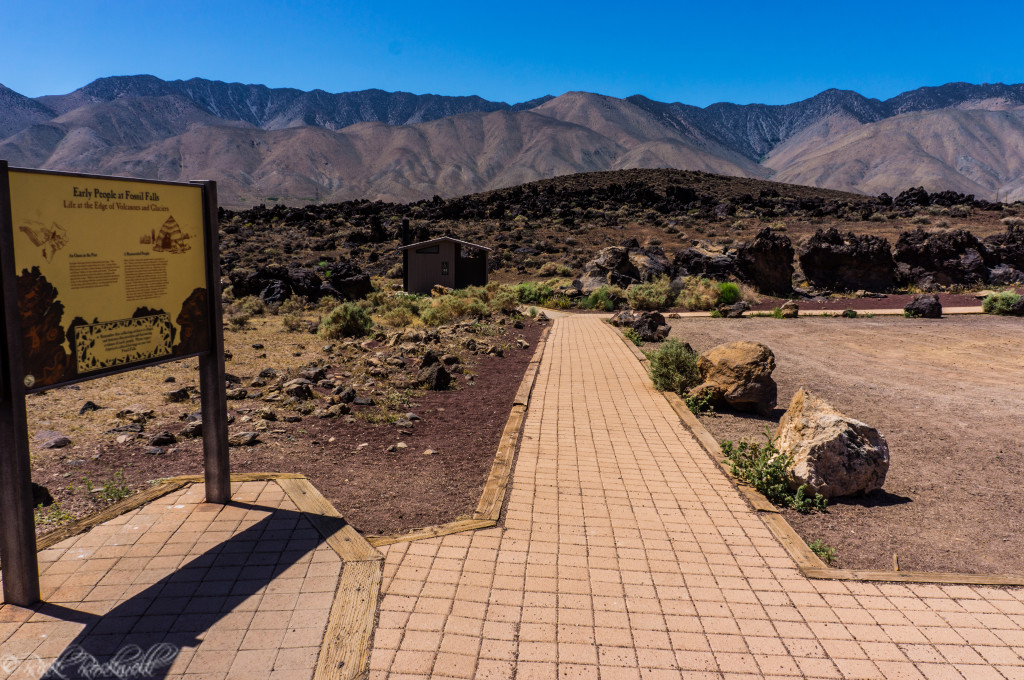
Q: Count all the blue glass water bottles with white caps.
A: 0